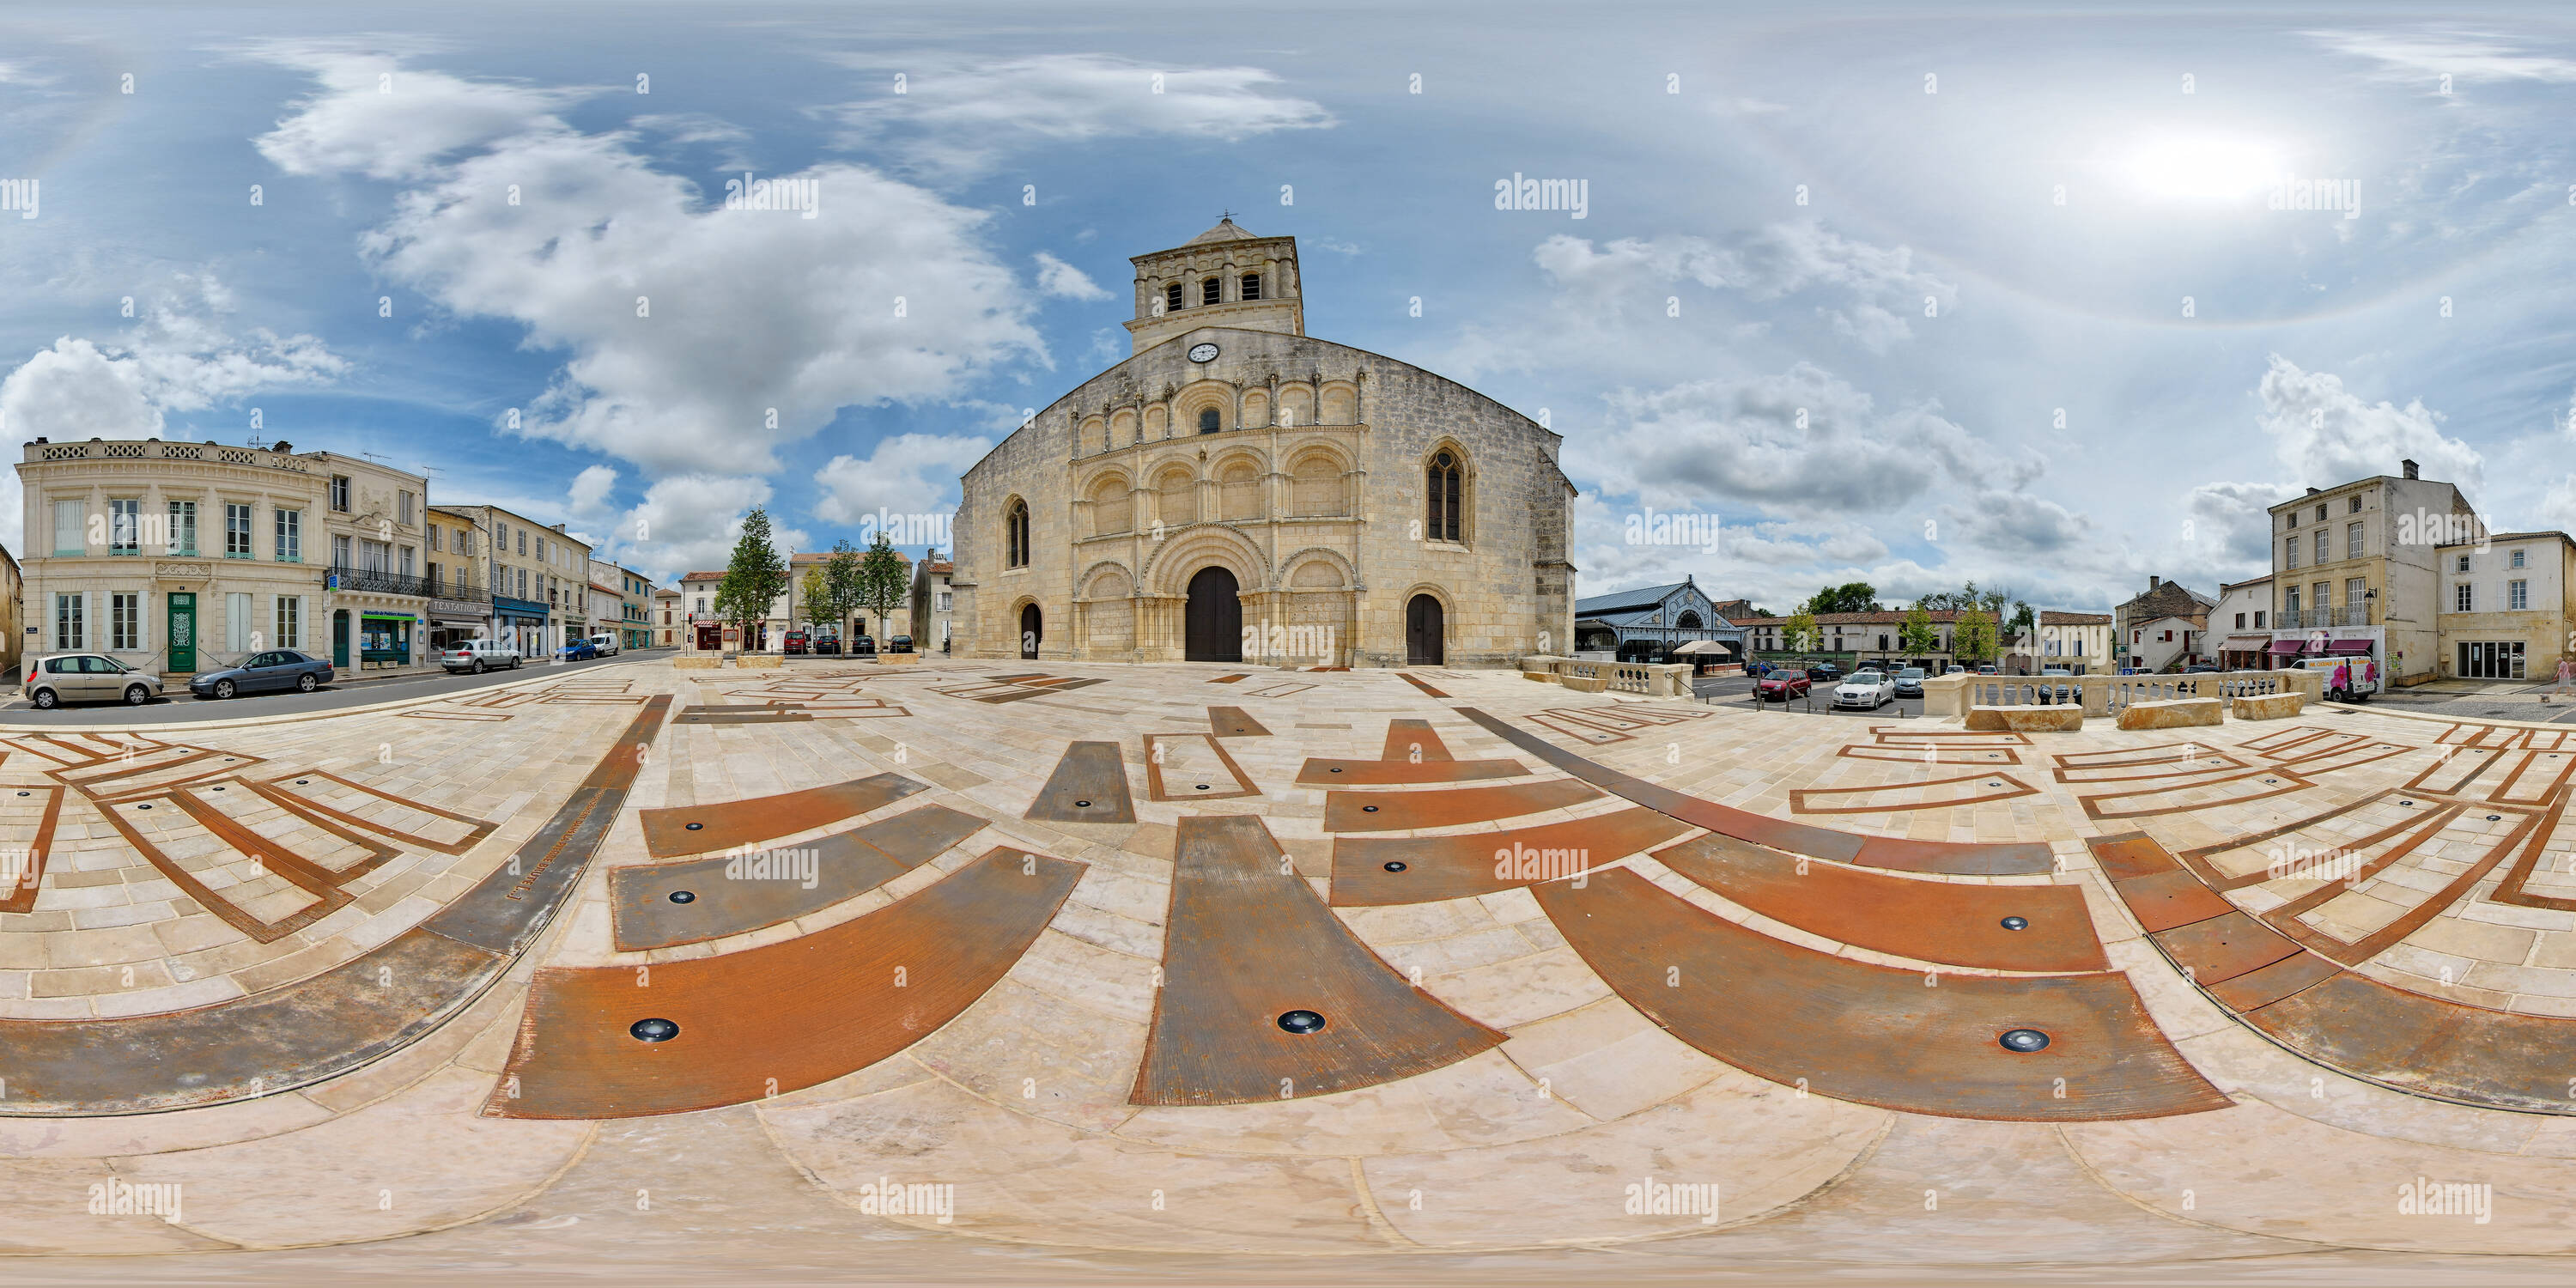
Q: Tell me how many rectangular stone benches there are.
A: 8